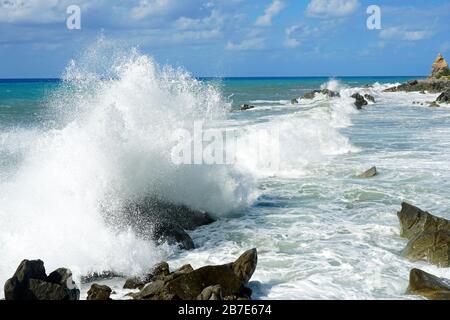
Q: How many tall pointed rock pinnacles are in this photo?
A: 1